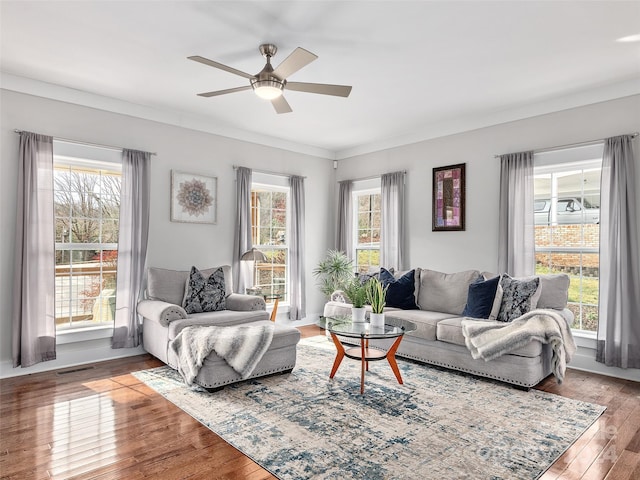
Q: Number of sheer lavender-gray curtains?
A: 8